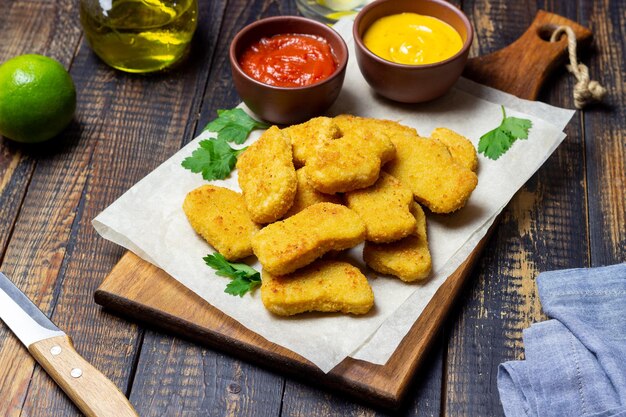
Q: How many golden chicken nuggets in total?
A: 12